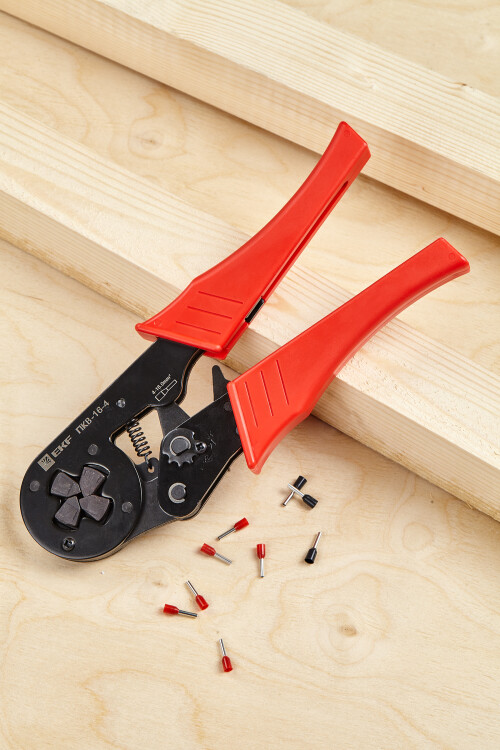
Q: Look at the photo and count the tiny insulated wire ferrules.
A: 9